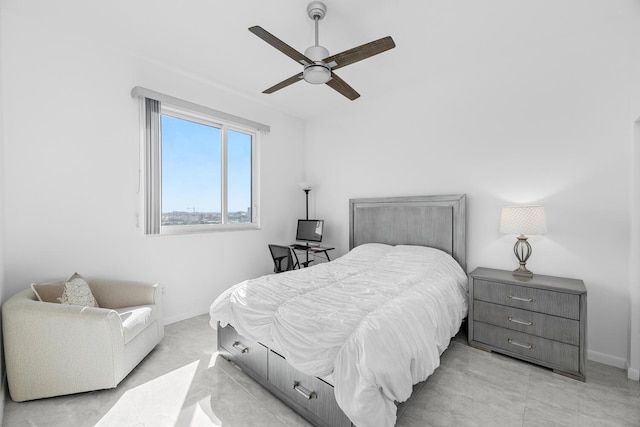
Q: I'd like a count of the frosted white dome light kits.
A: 1